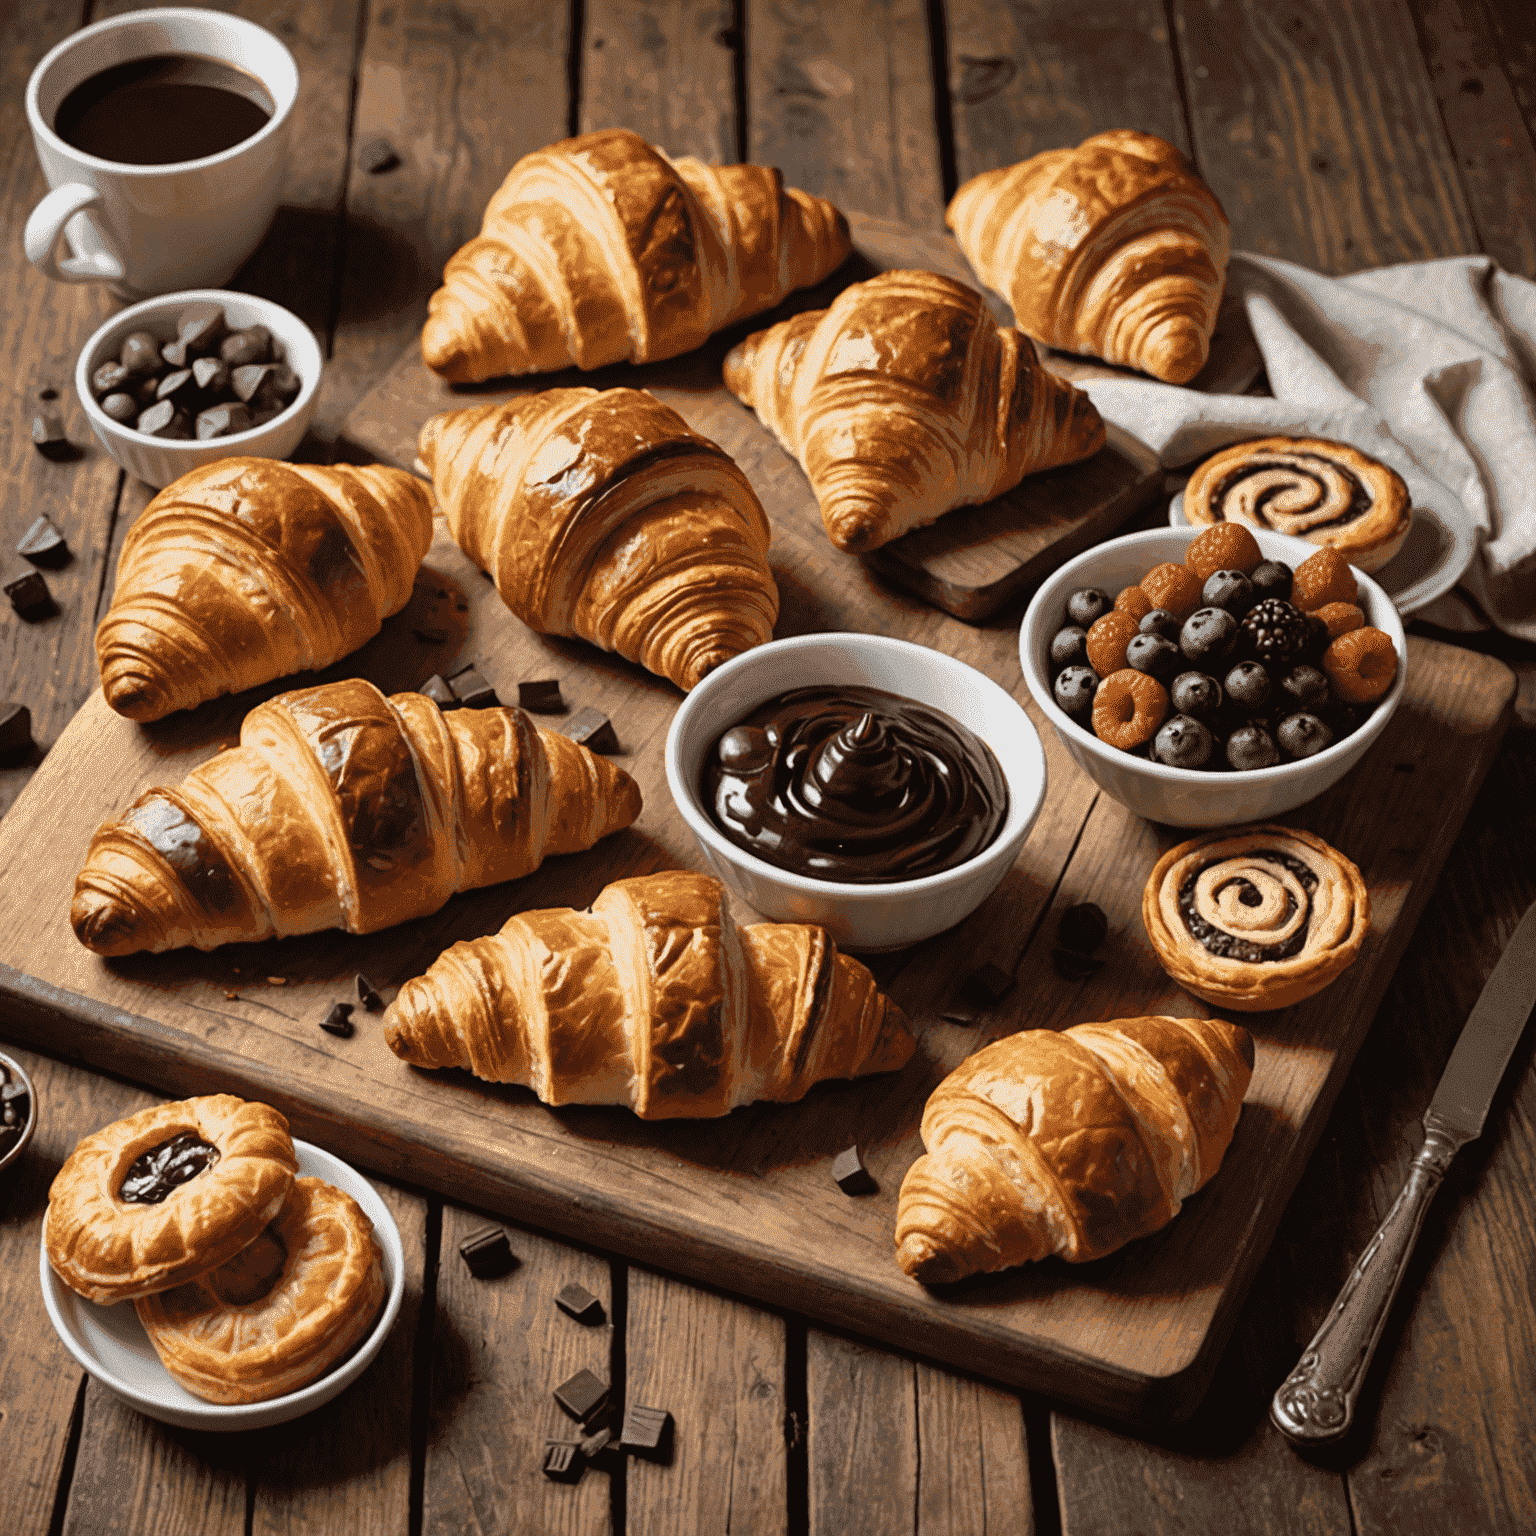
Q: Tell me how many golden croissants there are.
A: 8